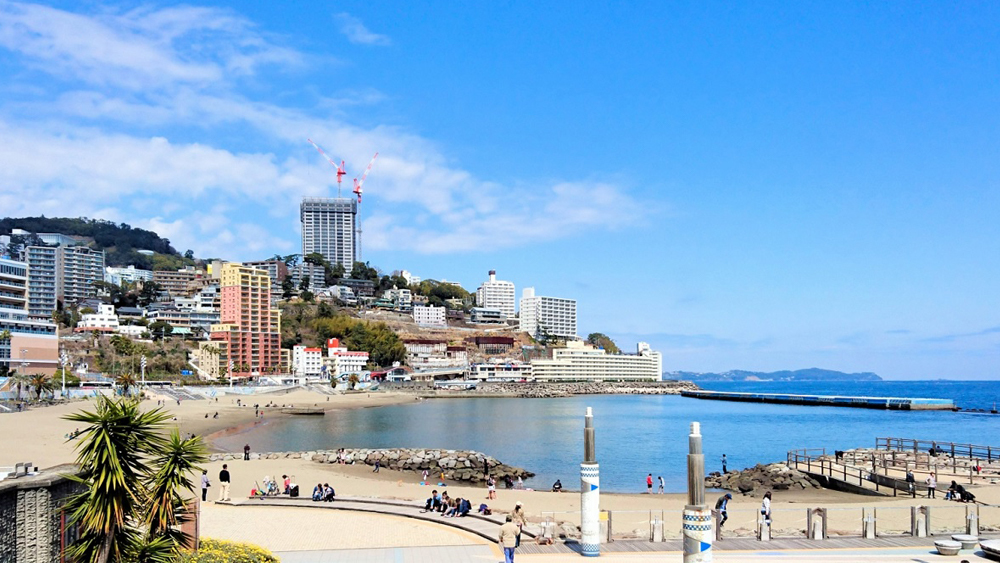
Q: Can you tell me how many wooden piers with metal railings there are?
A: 1